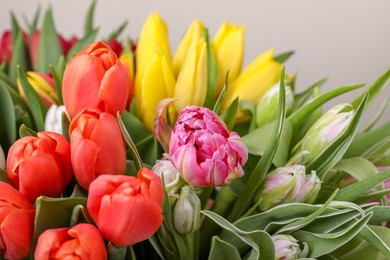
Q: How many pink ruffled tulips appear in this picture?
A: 1